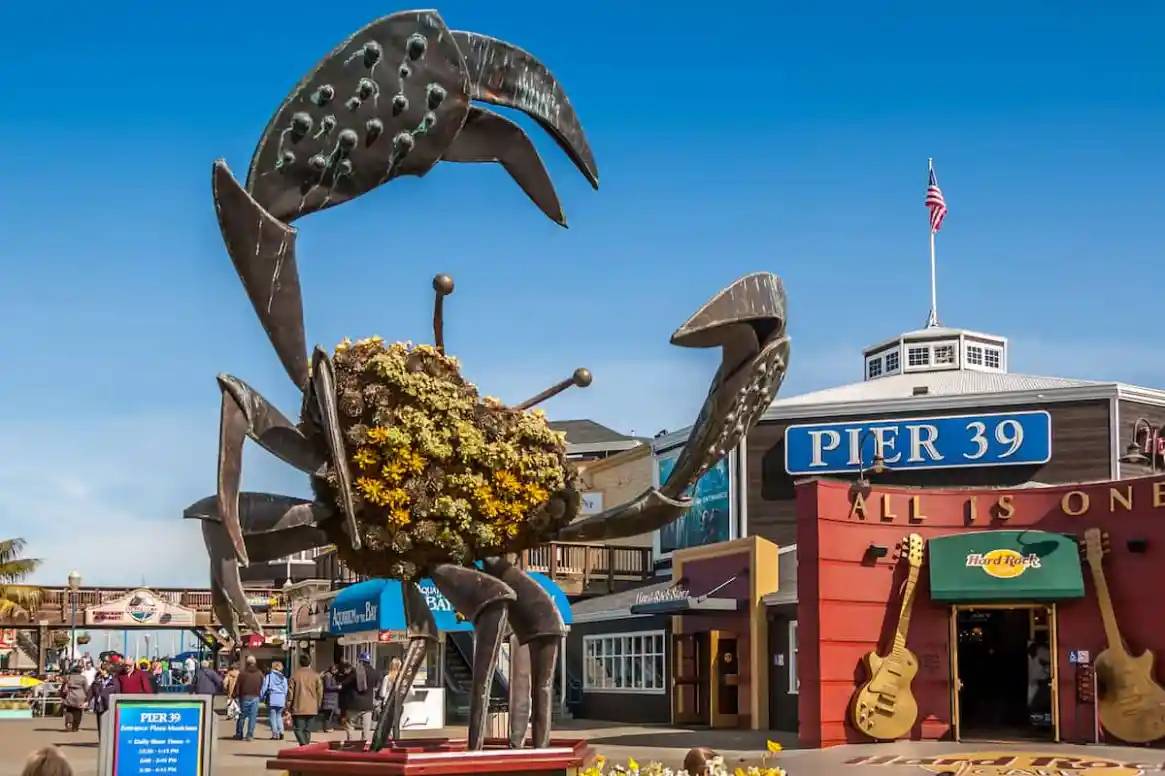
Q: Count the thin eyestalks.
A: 2